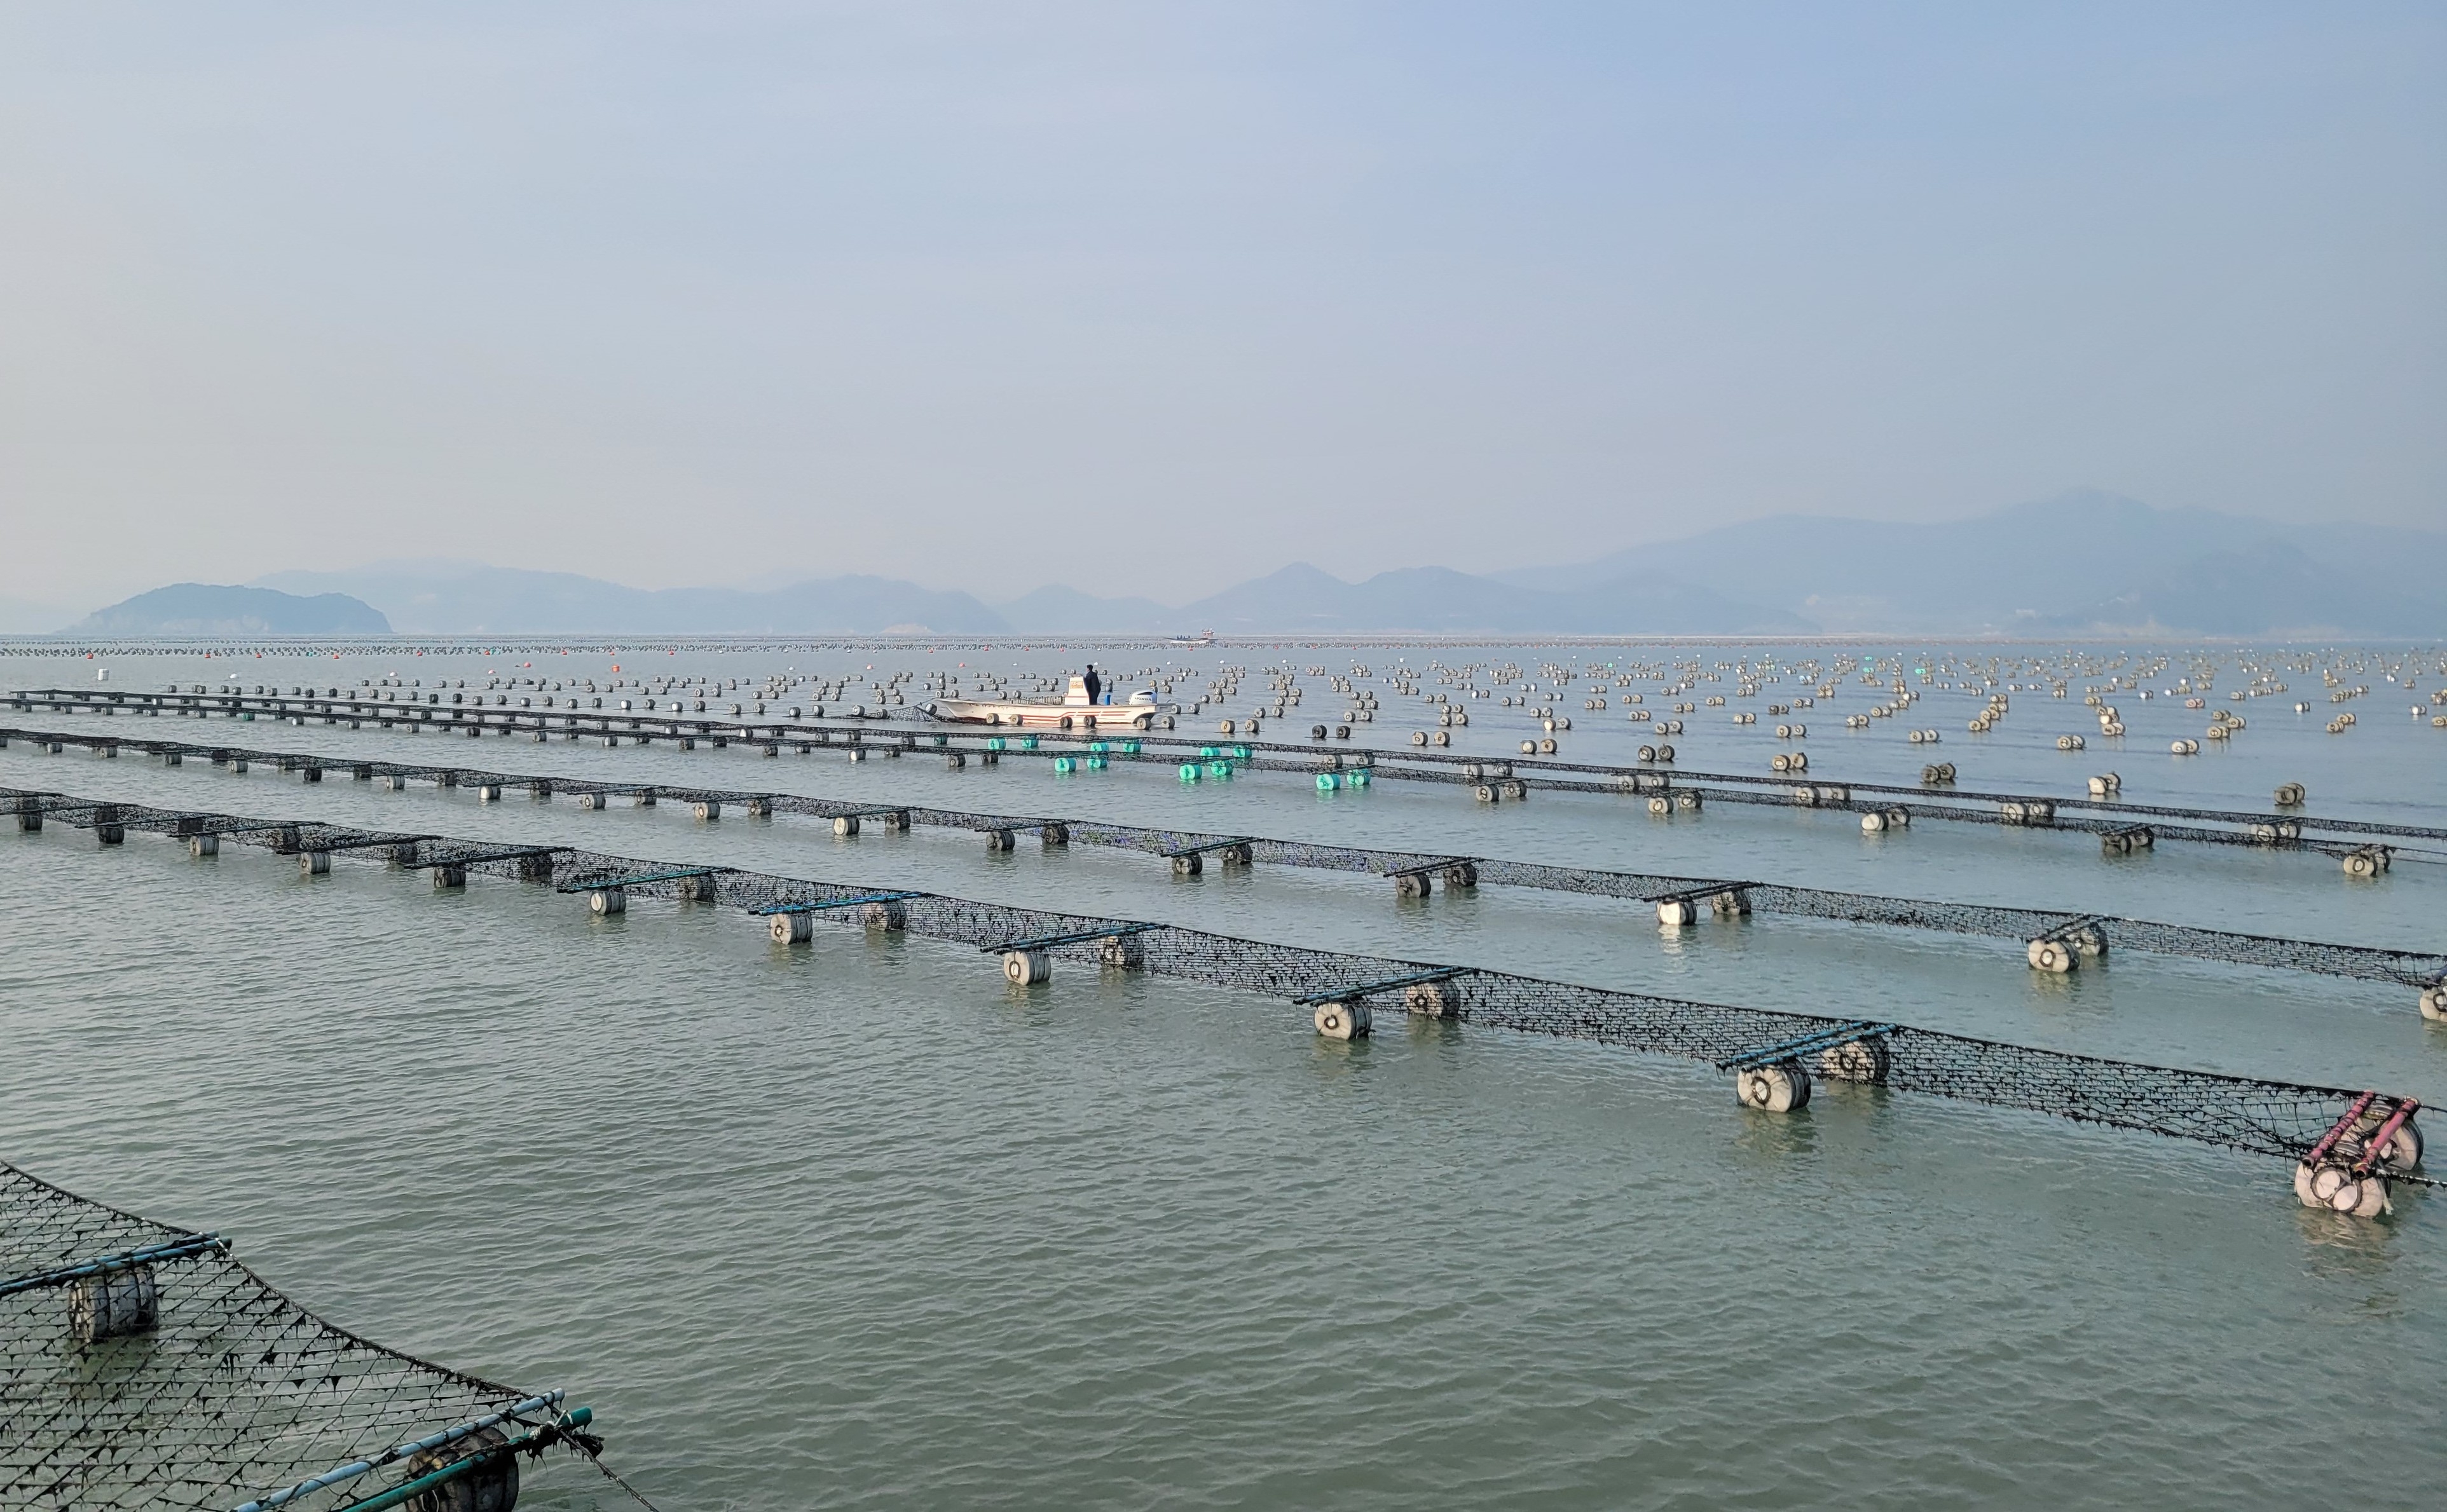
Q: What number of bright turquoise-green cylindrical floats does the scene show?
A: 12